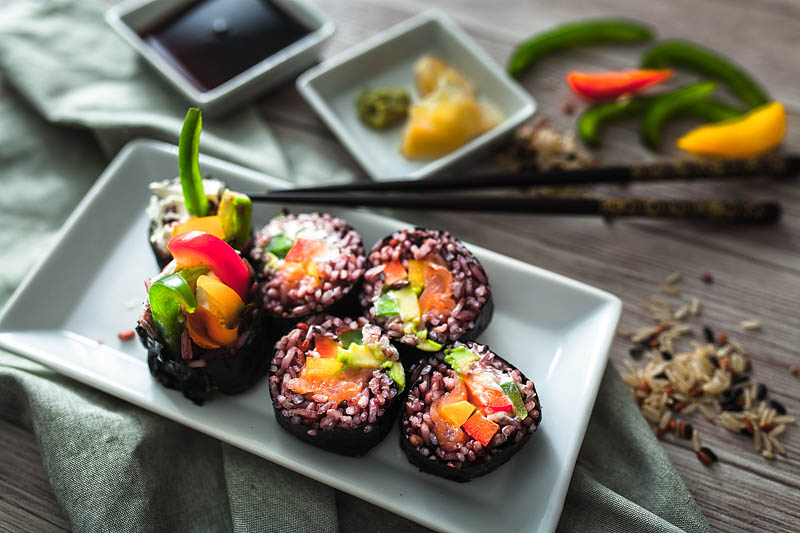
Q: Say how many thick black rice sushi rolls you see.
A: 6